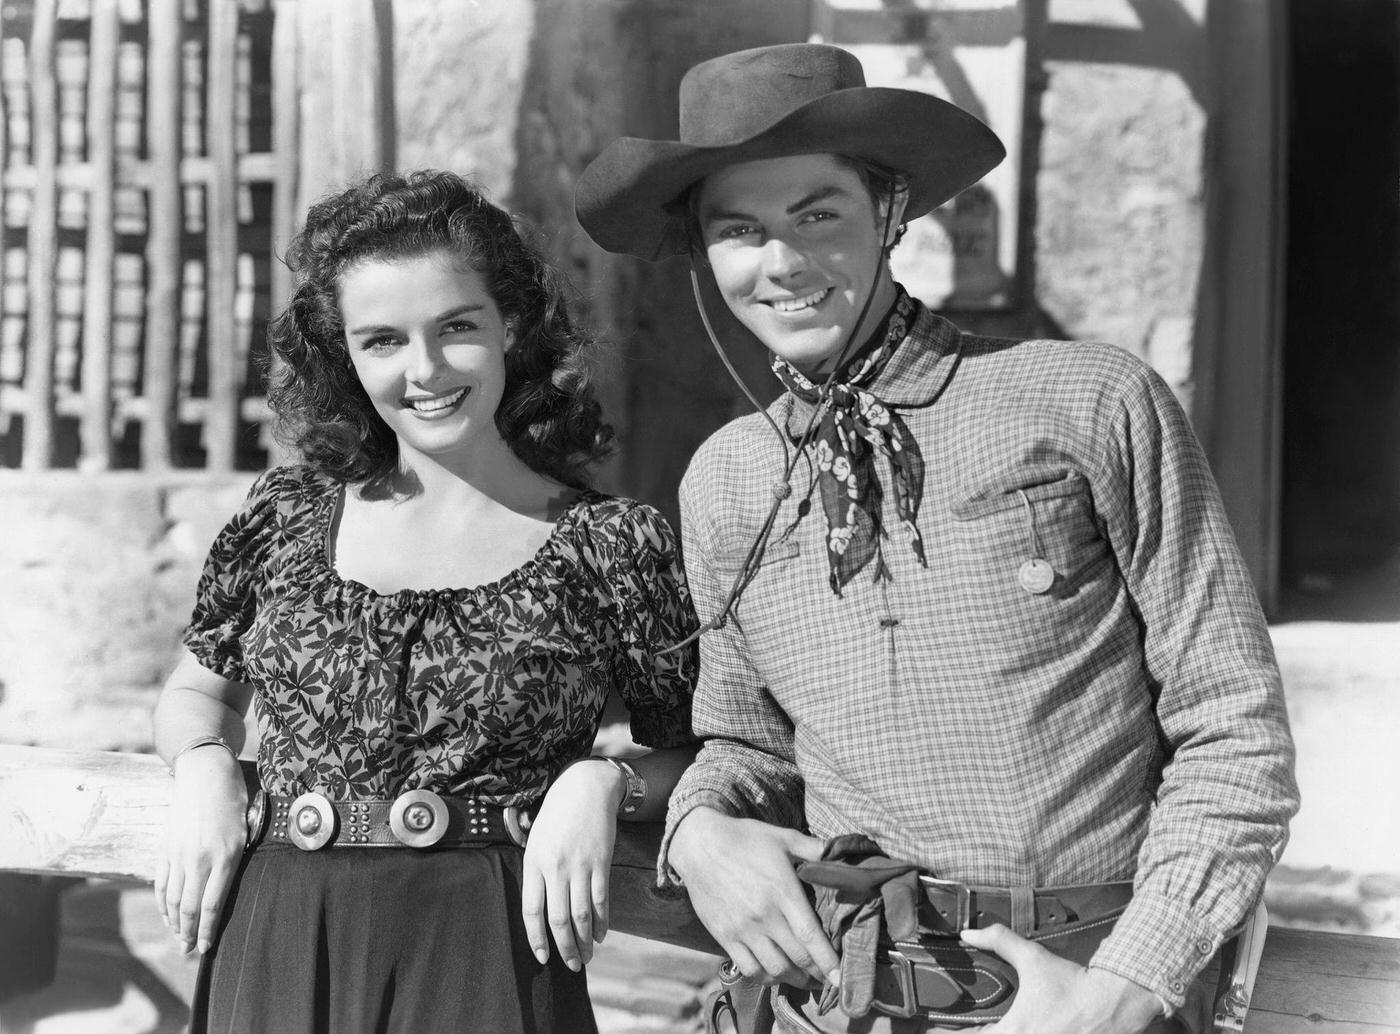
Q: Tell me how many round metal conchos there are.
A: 4